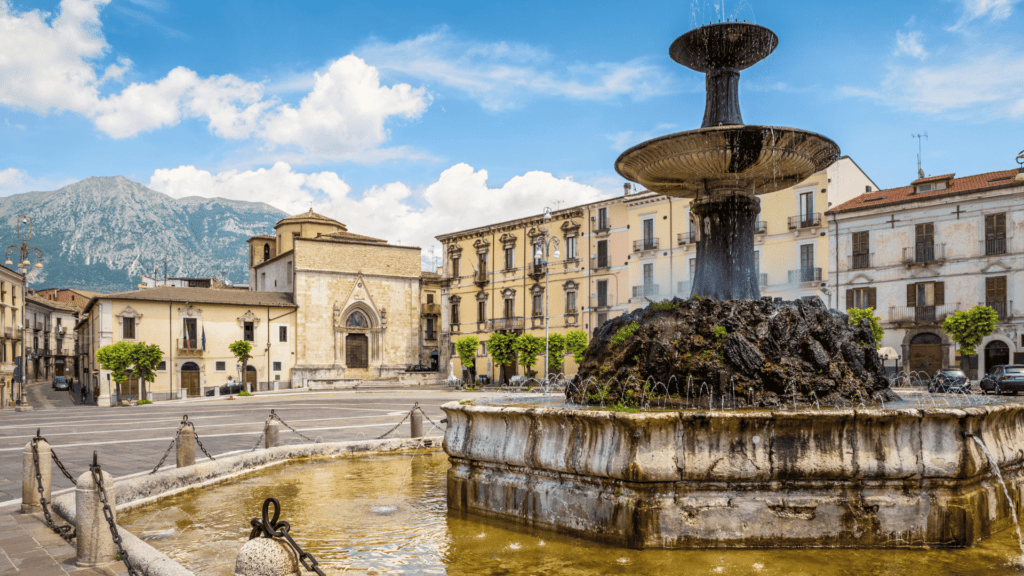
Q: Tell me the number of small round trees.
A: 10